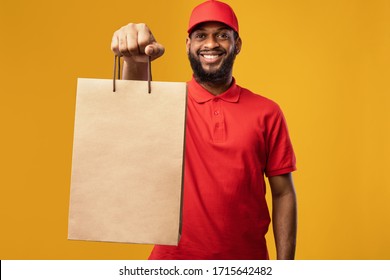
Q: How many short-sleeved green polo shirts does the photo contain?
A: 0